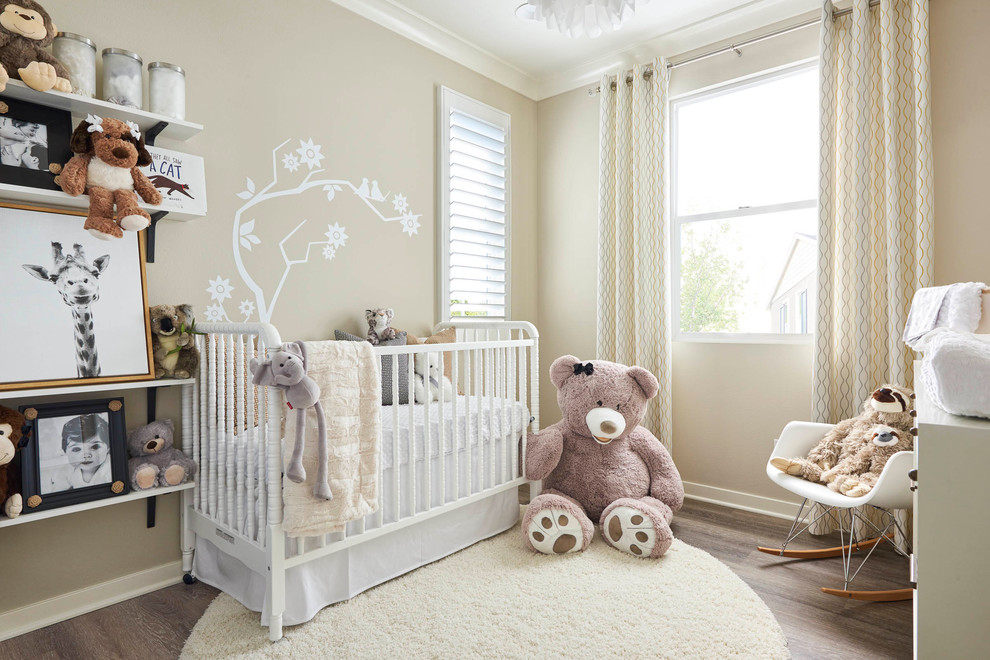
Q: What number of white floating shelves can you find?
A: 4